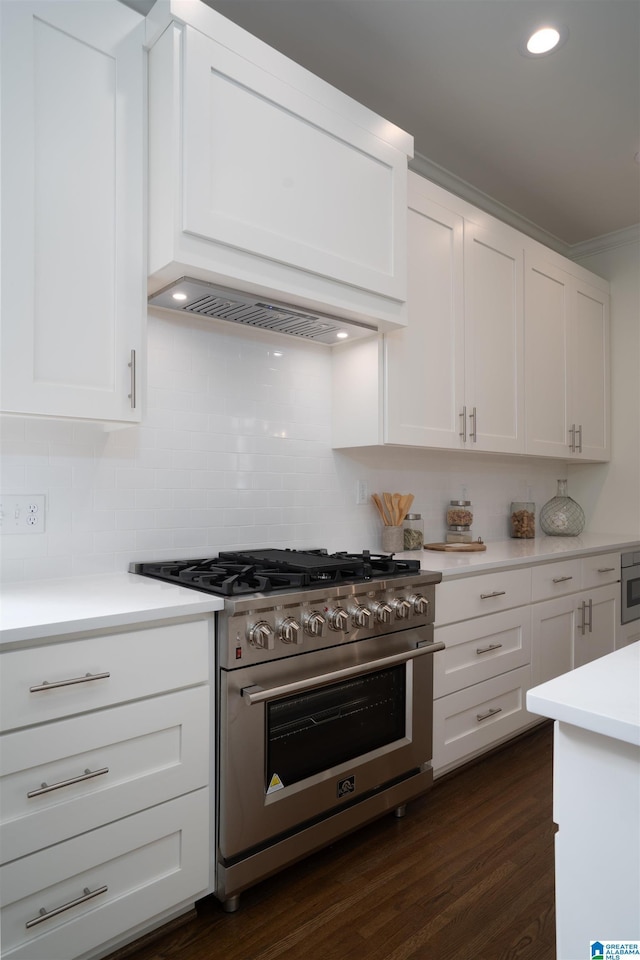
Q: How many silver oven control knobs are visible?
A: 8